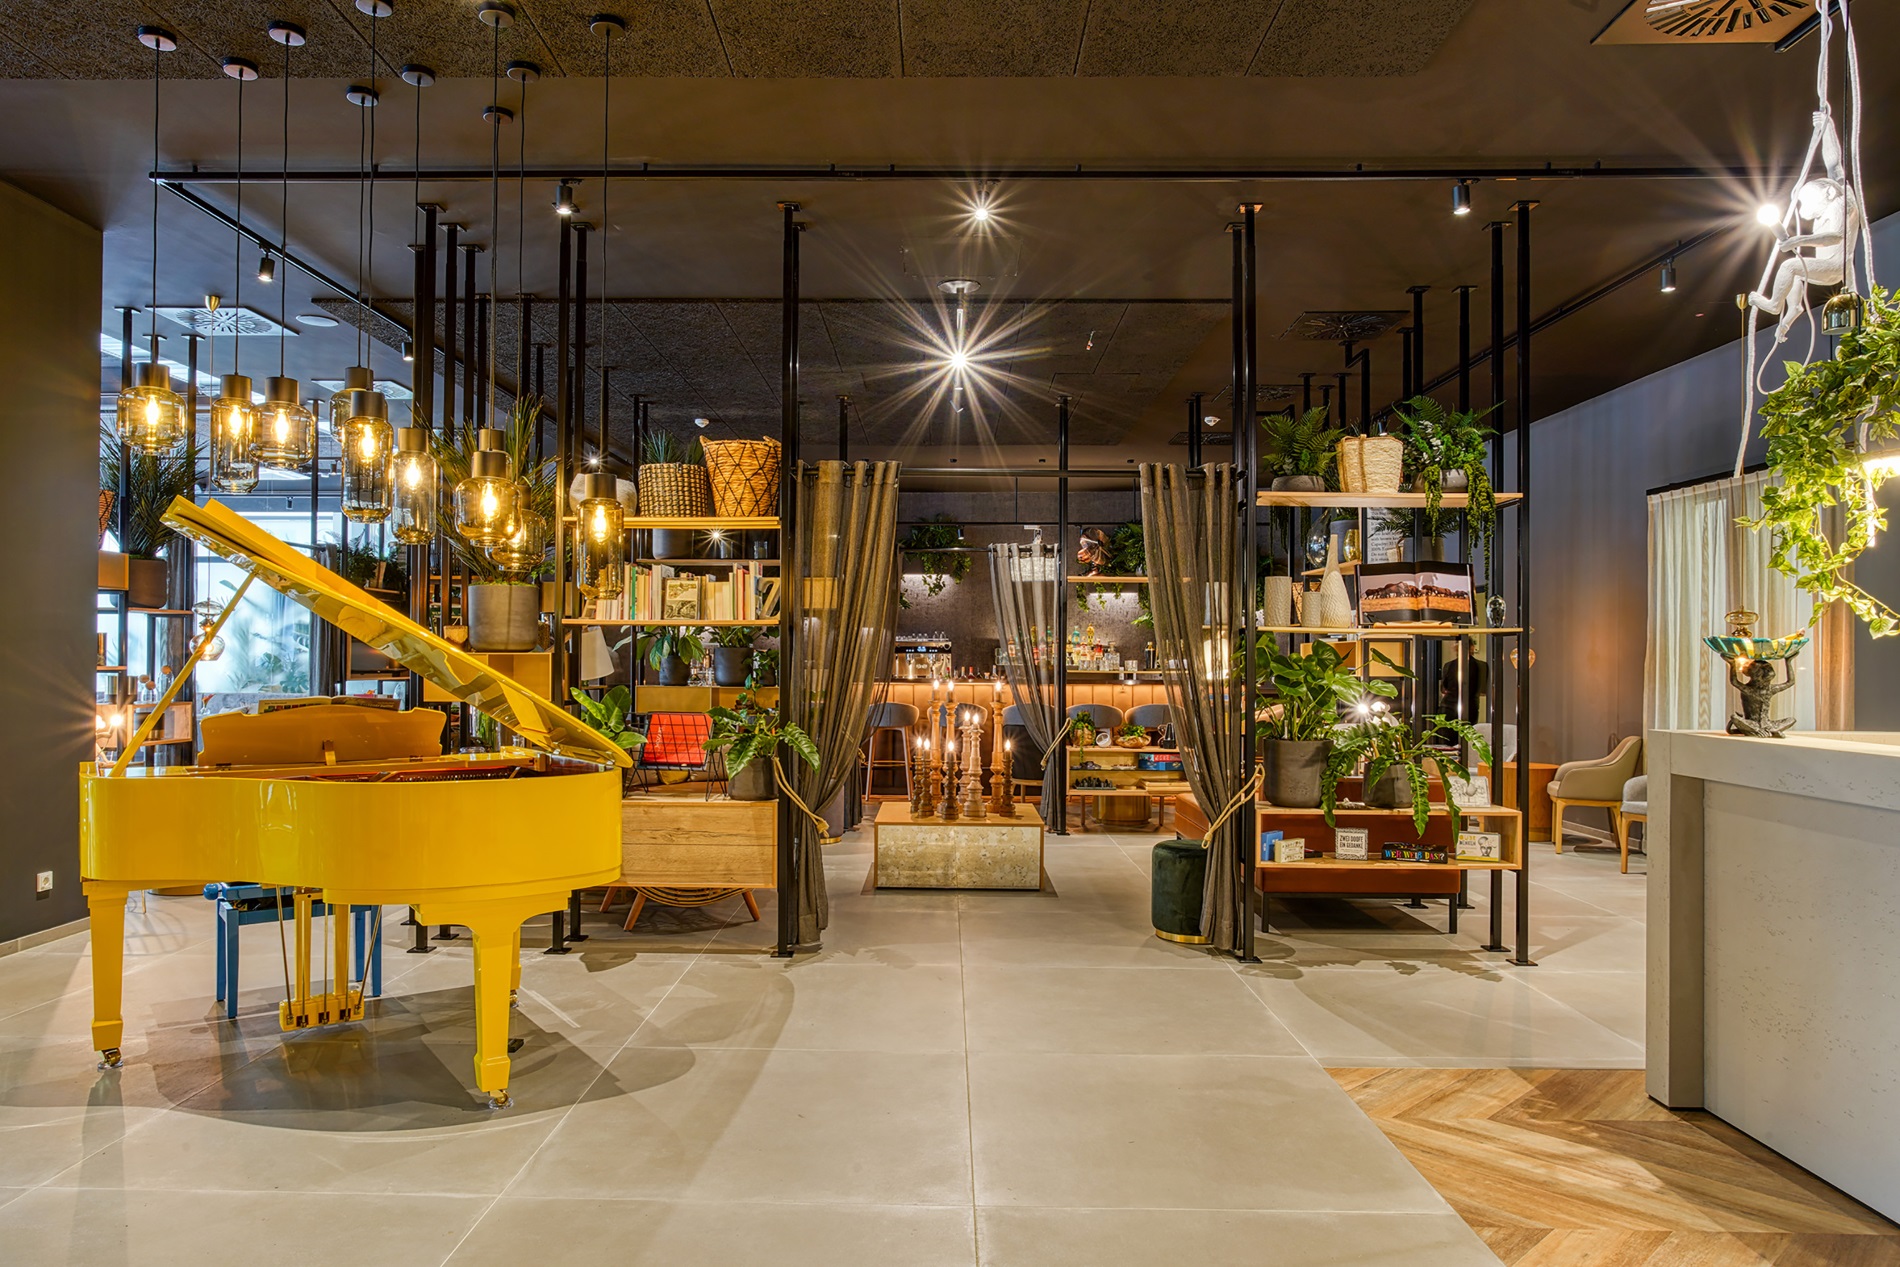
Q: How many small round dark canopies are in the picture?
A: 10